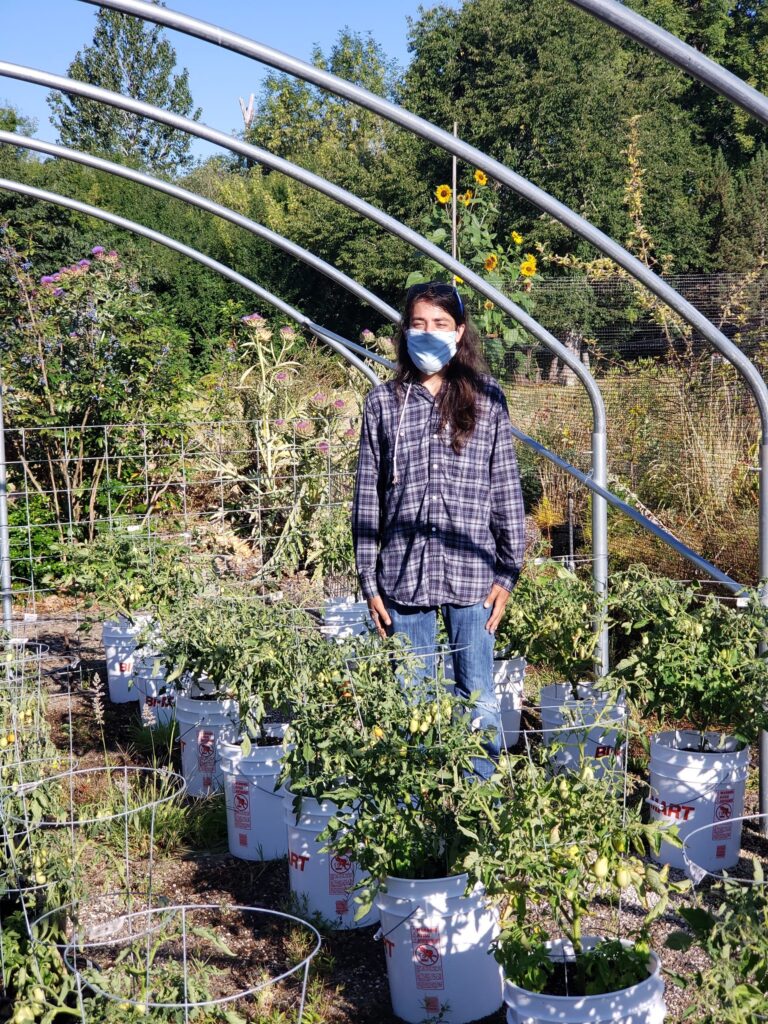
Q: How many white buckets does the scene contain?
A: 11